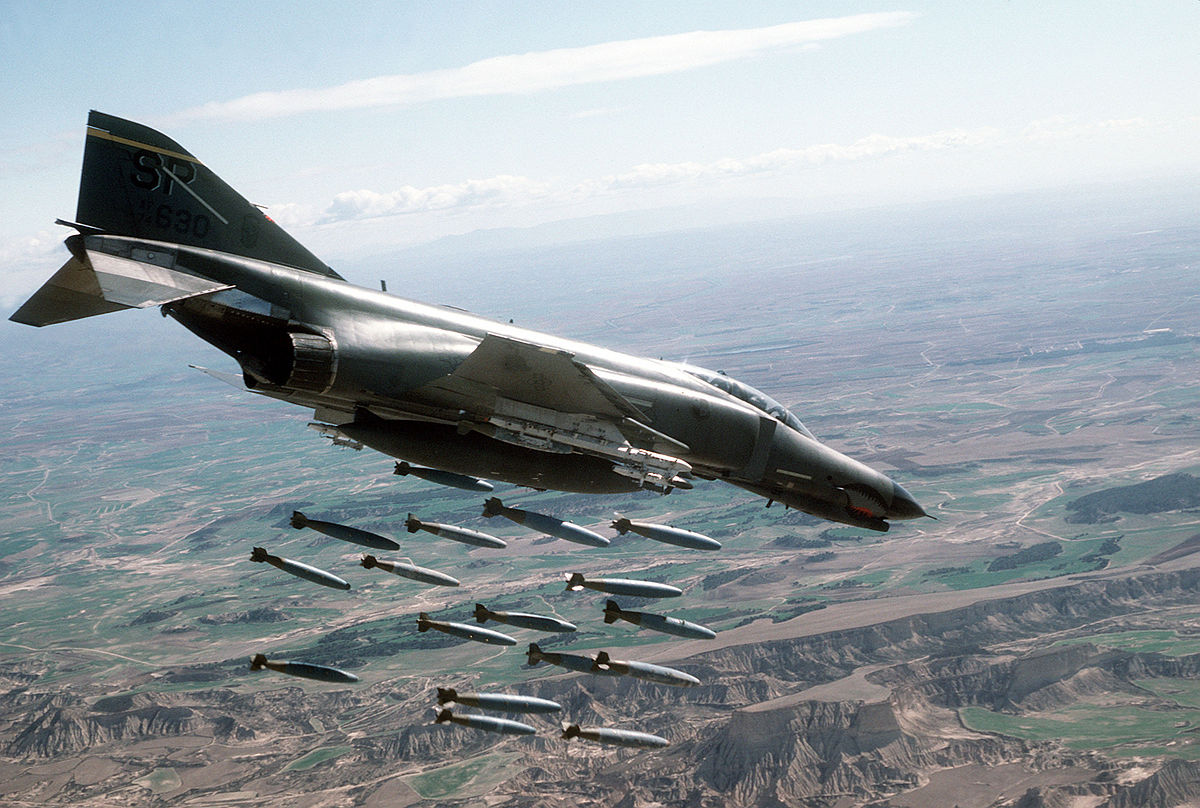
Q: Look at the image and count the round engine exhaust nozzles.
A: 1